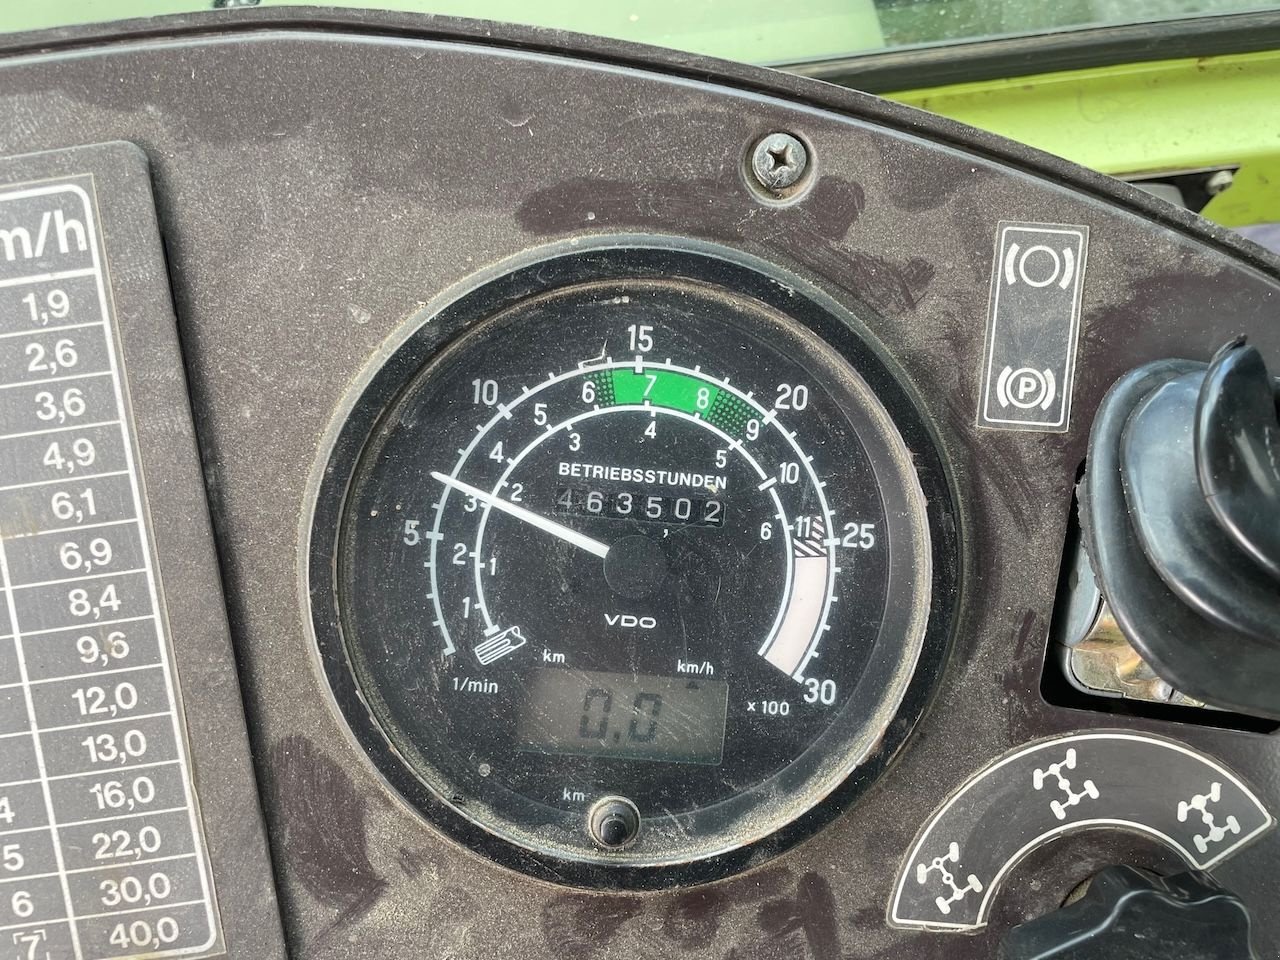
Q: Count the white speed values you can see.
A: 14